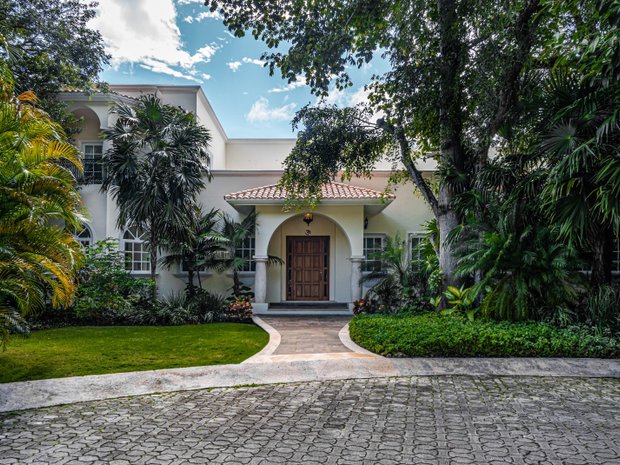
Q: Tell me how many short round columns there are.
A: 2